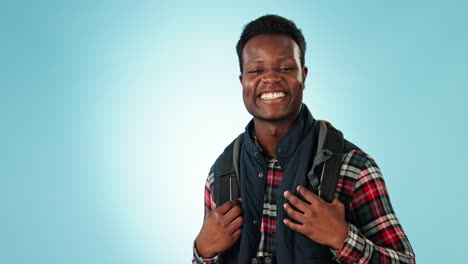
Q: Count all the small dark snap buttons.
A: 4